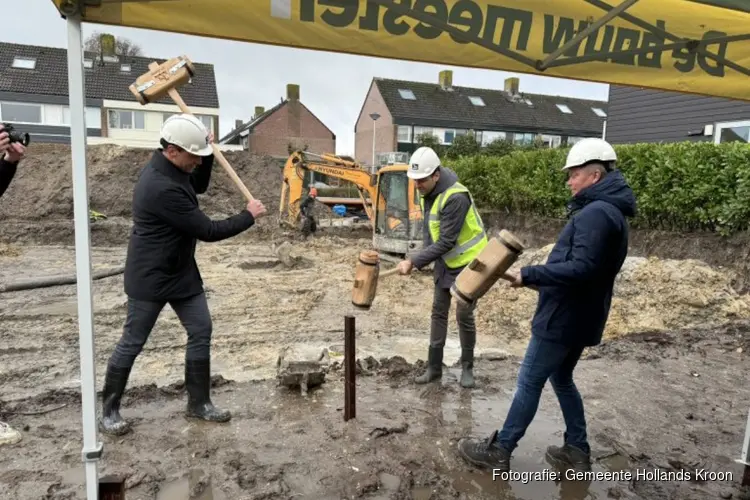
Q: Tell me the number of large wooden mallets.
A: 3